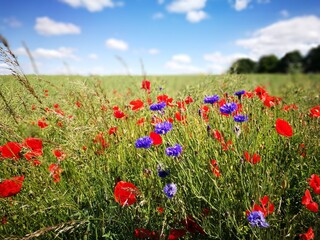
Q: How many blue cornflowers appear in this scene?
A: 11